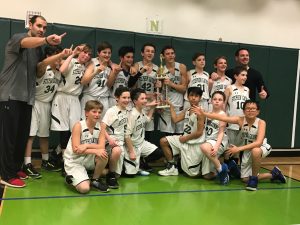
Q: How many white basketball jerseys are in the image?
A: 15